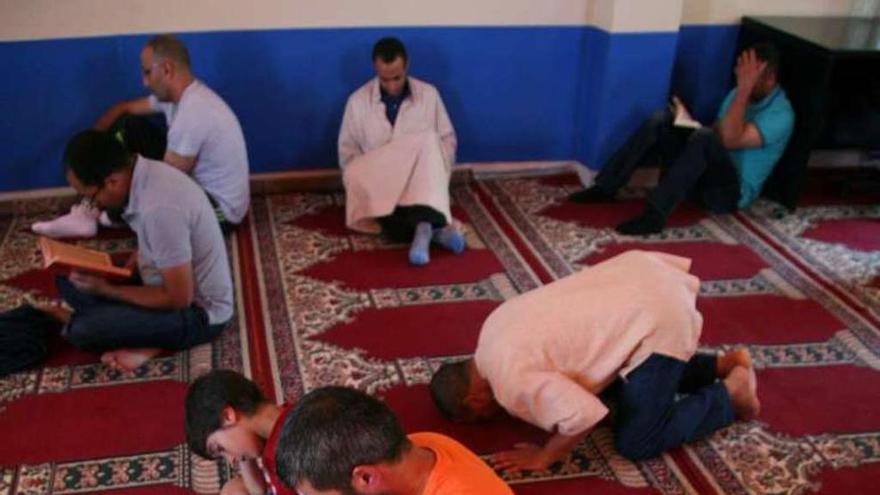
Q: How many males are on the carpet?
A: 7